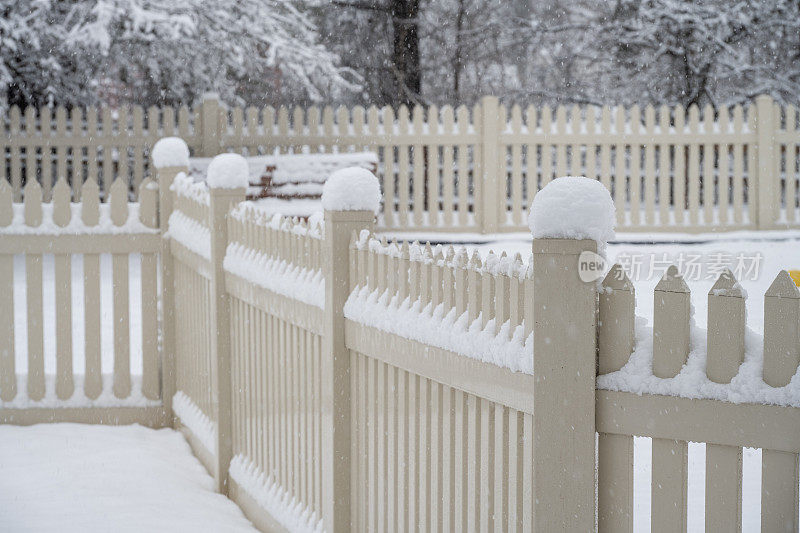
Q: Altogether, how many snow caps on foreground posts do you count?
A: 4